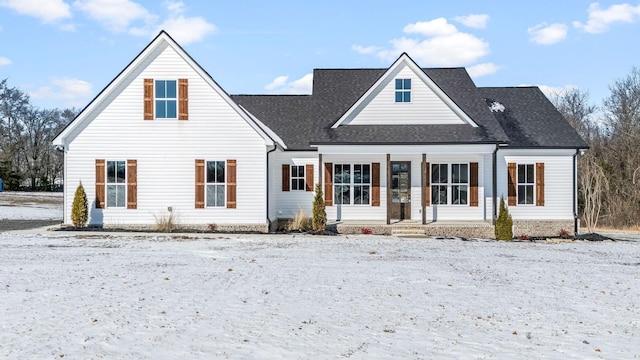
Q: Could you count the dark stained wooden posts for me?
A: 4